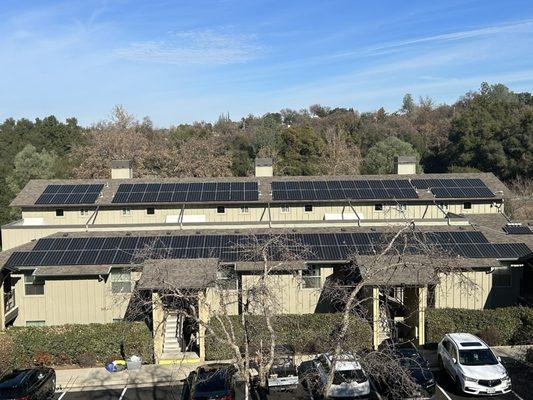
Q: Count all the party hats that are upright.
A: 0